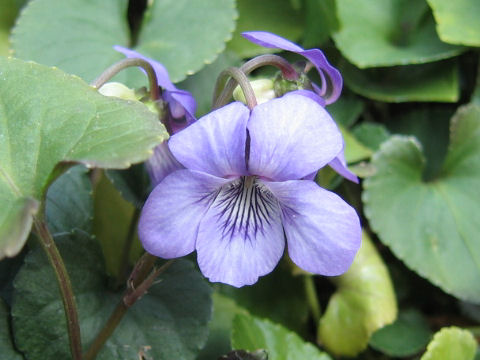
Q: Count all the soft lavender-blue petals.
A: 5